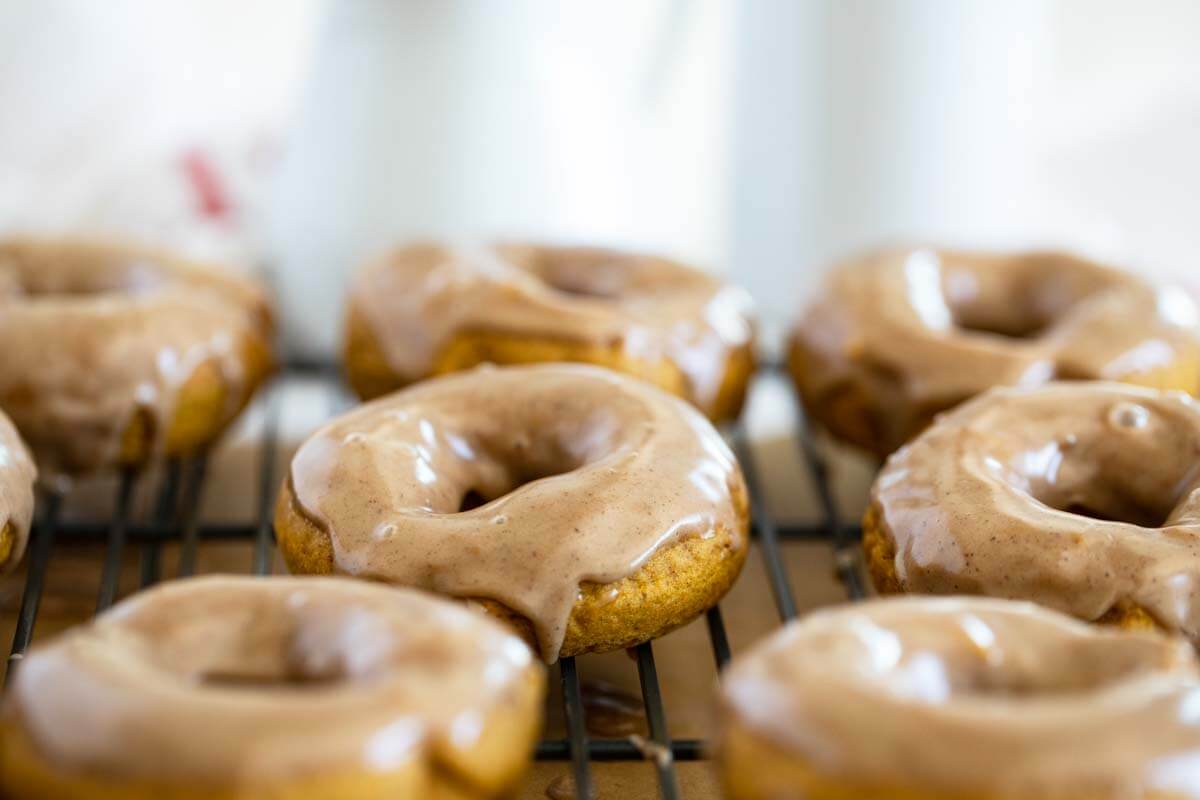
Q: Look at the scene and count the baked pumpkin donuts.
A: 8